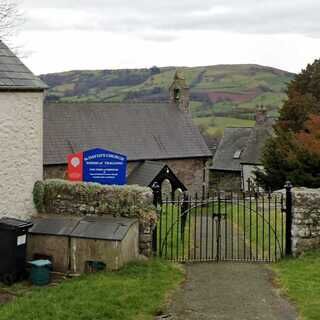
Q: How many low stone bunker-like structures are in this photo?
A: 2